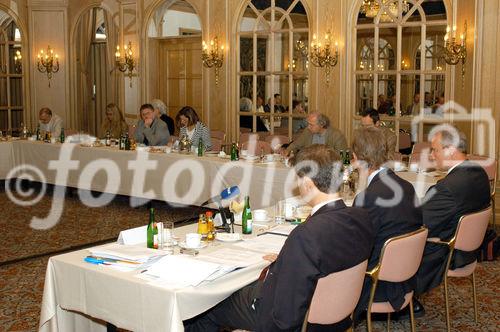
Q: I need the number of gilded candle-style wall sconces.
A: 5